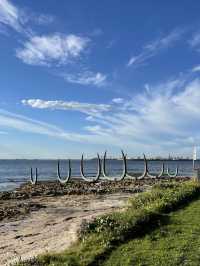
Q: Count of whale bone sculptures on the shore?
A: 7